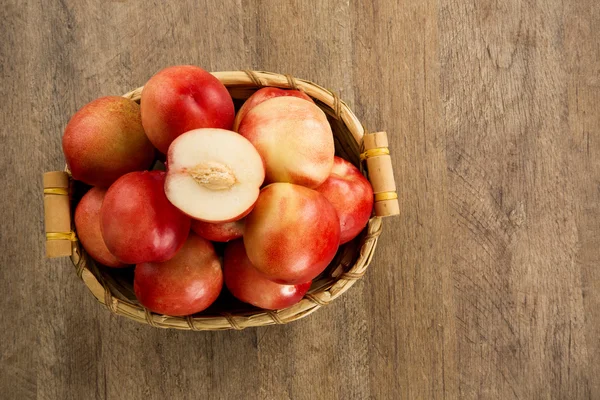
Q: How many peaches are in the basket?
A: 12